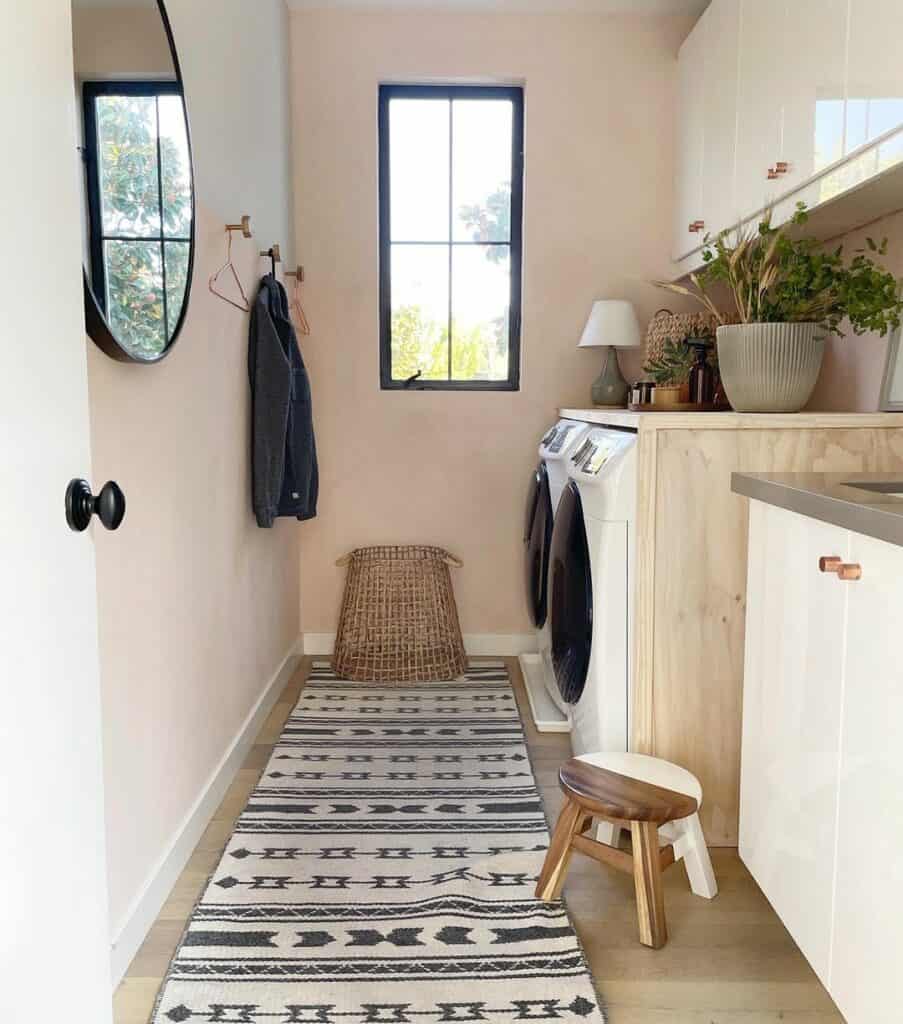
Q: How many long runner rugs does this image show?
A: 1